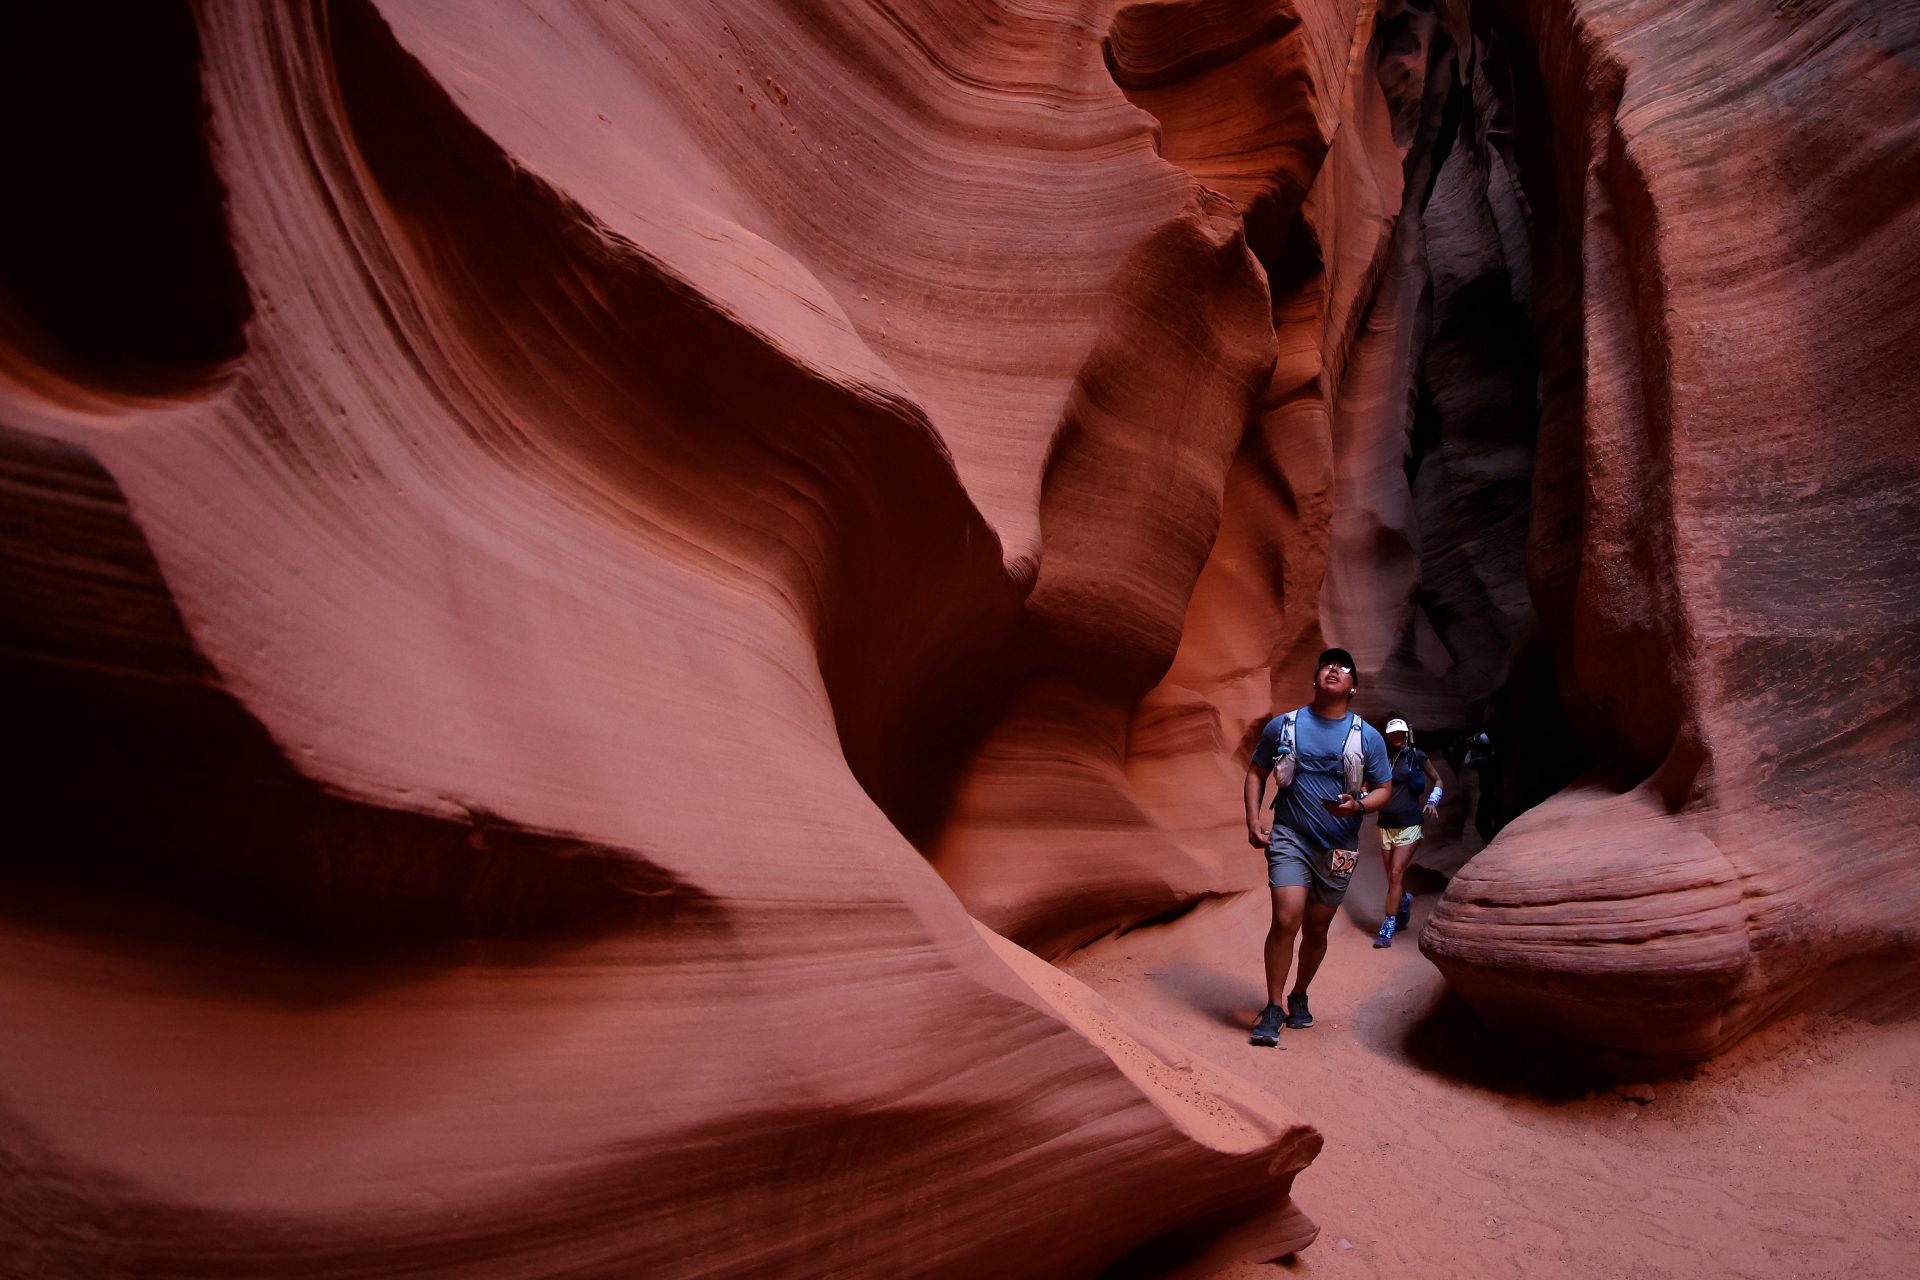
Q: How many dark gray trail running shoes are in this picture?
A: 2